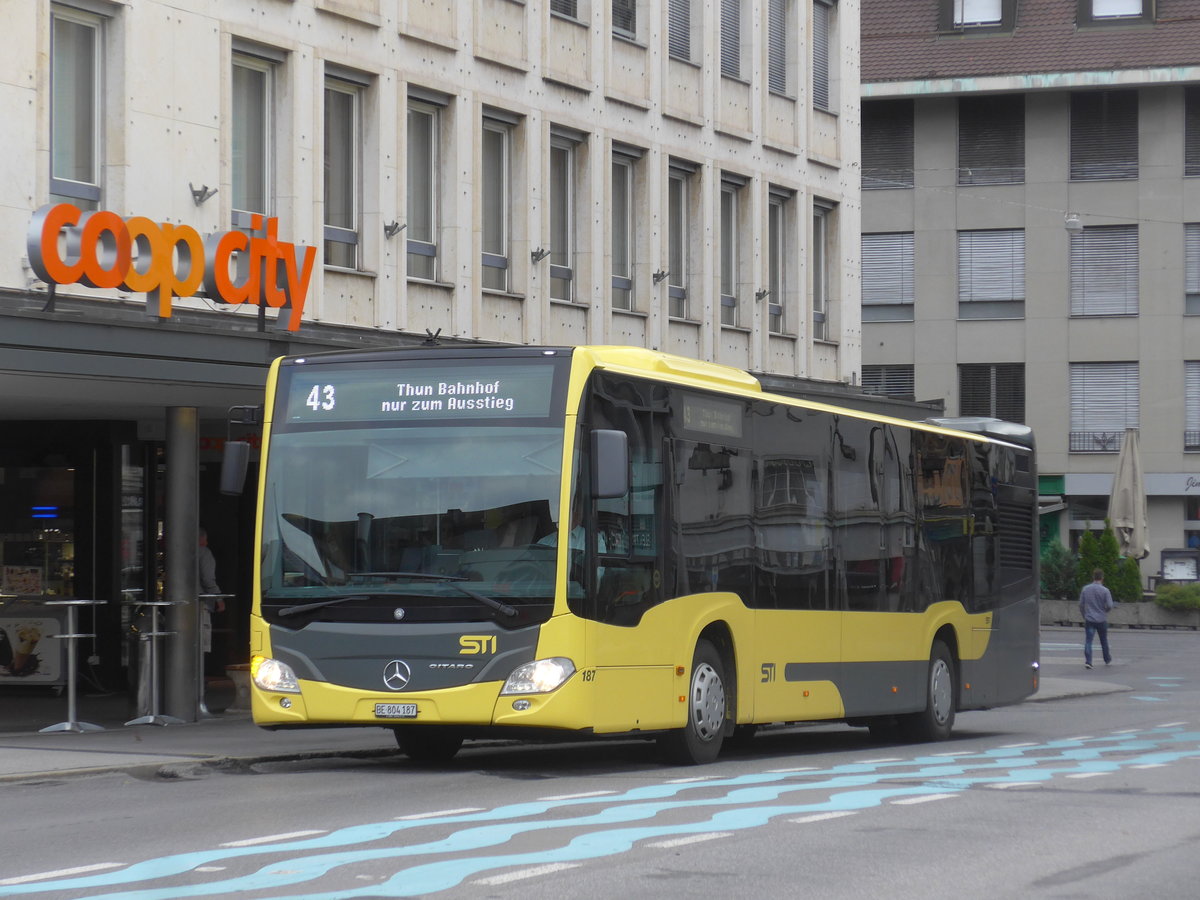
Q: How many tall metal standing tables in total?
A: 3